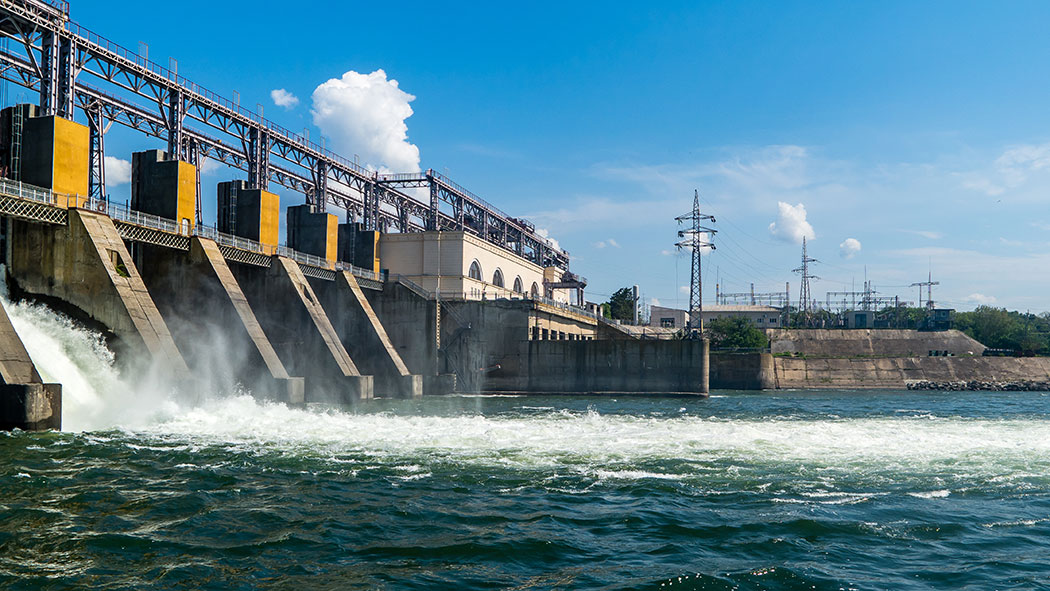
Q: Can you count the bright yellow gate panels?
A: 5